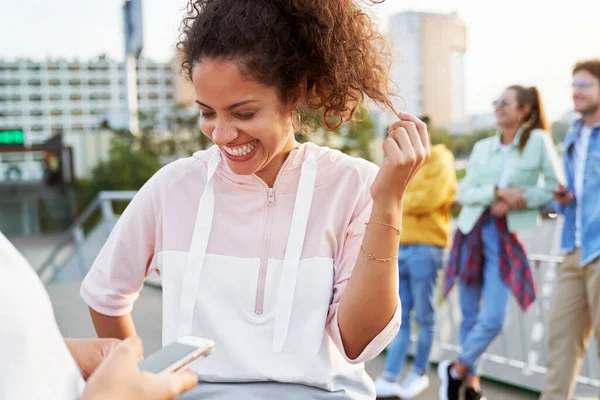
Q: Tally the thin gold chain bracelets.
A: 2